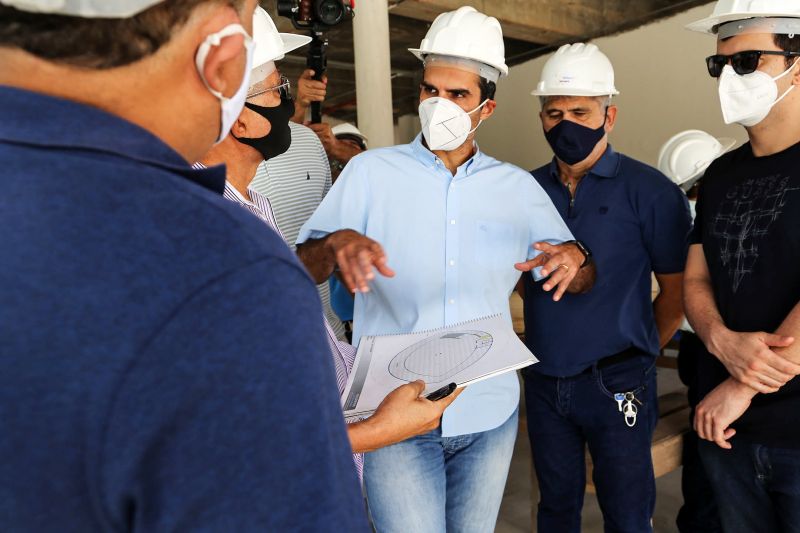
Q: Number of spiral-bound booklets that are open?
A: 1